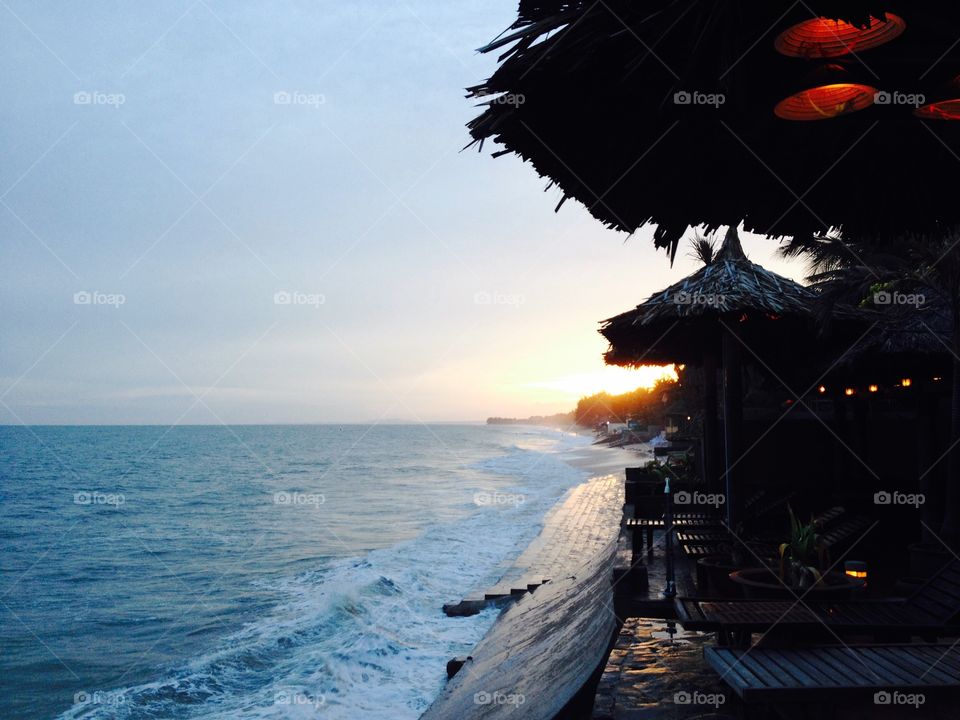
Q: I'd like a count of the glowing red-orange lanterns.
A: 3